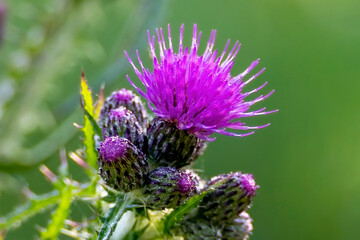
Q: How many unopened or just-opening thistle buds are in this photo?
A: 6